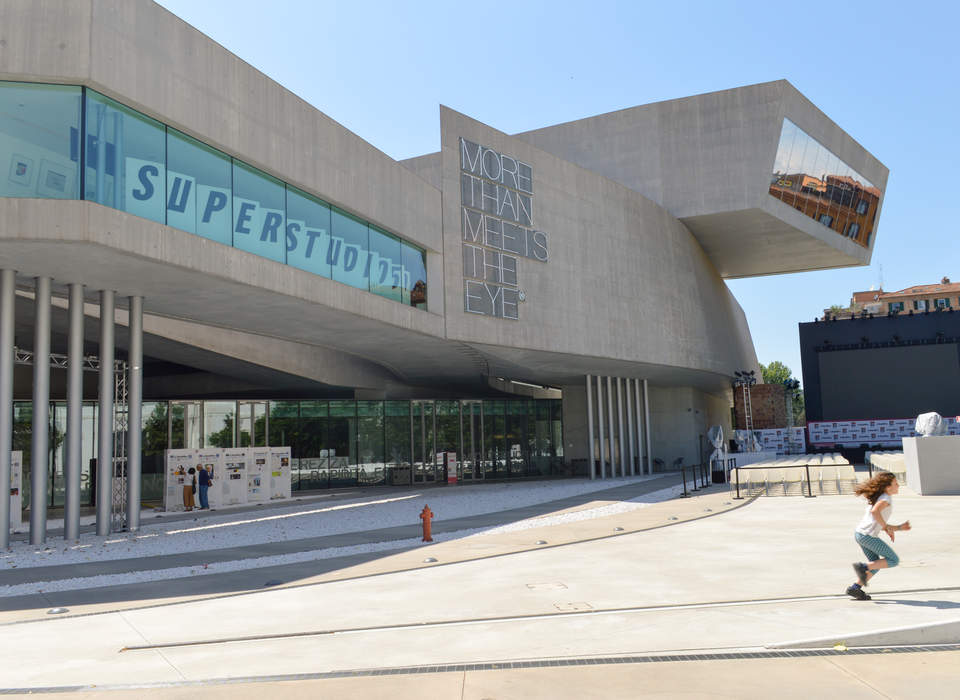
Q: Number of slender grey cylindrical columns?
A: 12